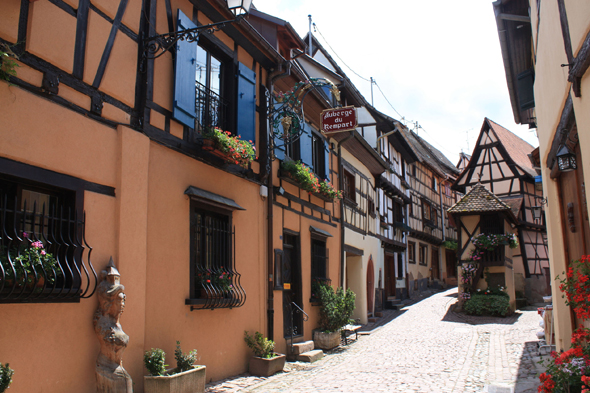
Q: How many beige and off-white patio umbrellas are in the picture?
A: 0